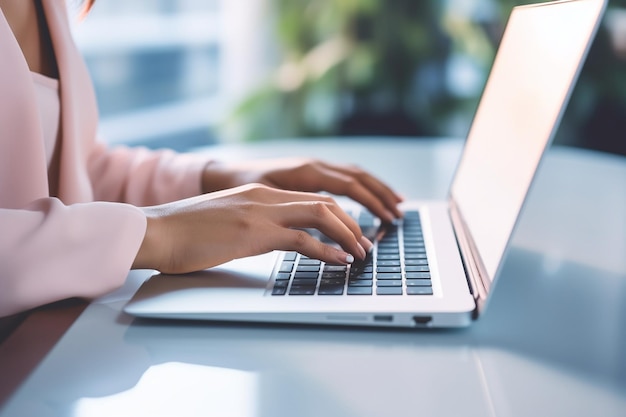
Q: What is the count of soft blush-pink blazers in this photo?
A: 1